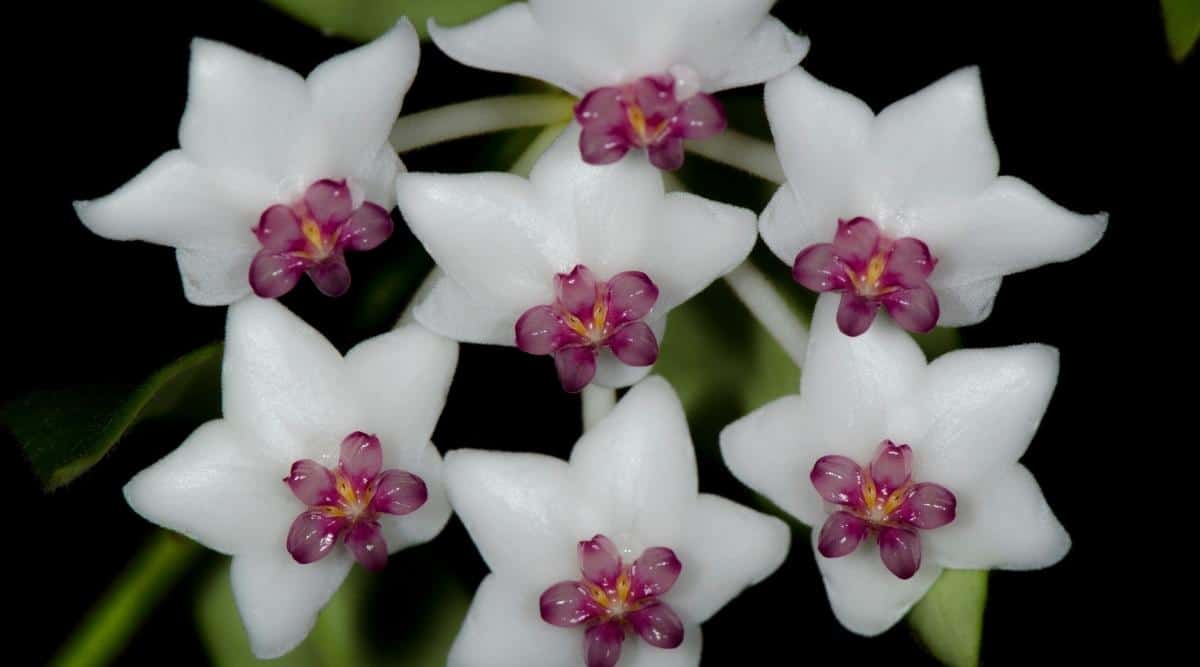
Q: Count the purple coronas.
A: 7